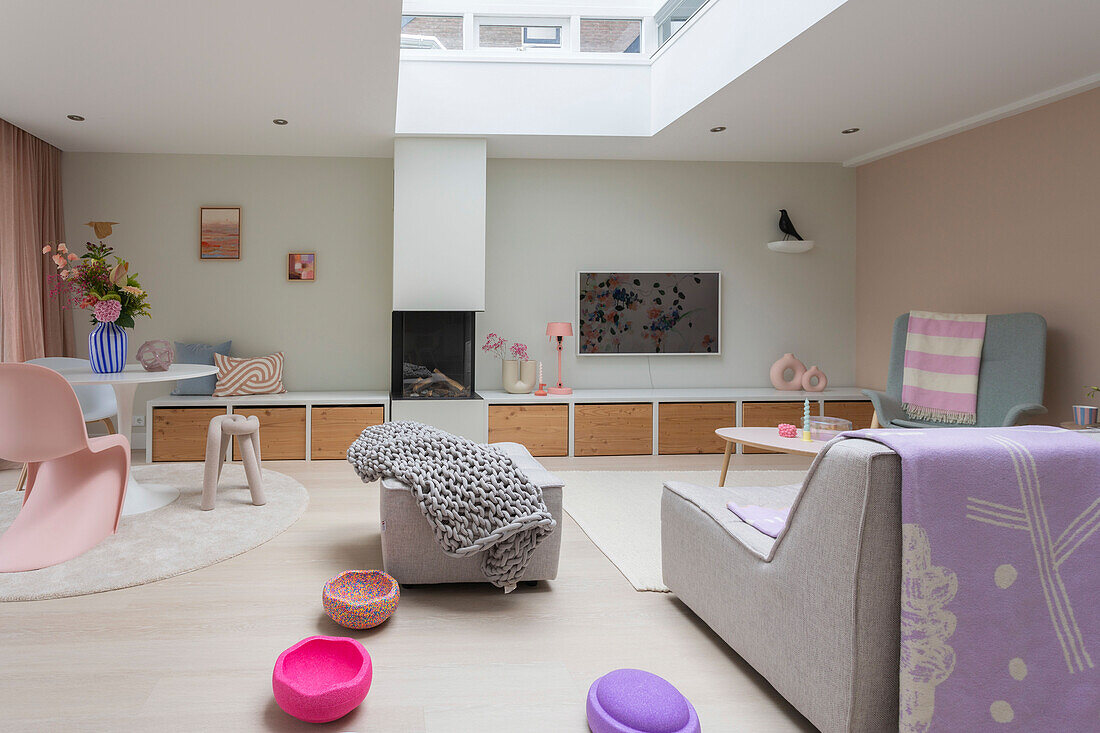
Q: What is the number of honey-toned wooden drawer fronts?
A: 8